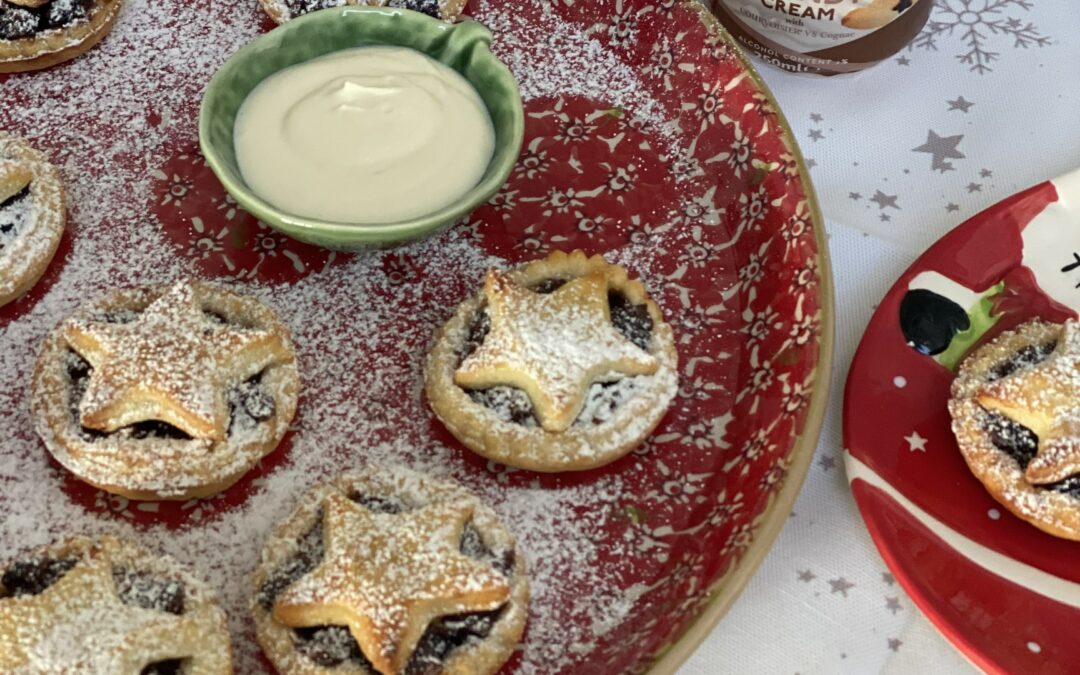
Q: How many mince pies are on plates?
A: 8